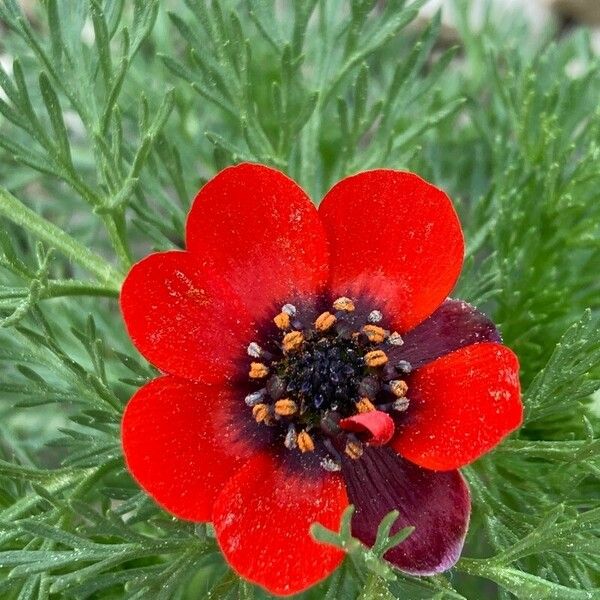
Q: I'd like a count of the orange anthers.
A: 13